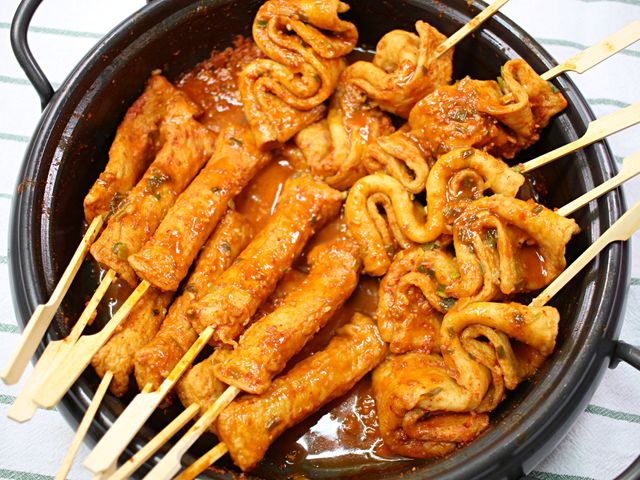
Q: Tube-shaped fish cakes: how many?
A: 9